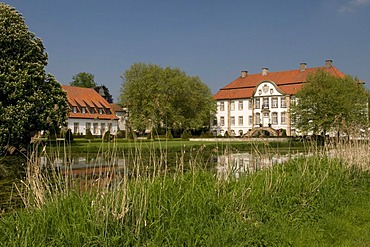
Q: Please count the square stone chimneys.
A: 4